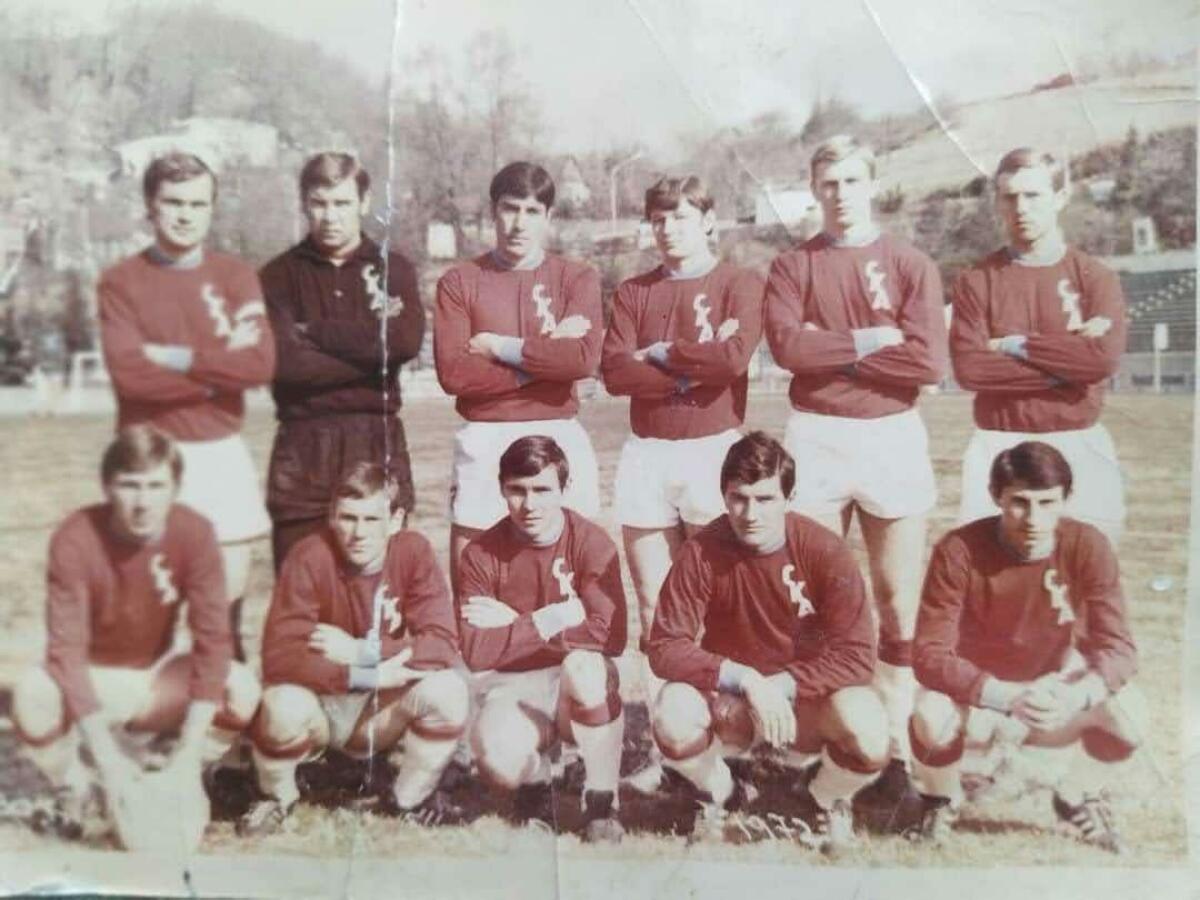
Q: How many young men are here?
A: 11